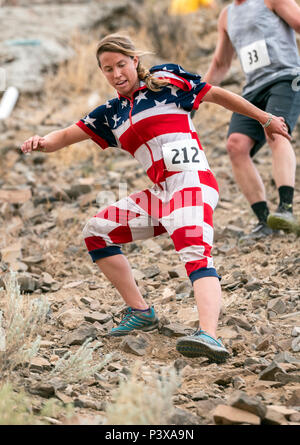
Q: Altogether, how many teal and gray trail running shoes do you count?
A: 2